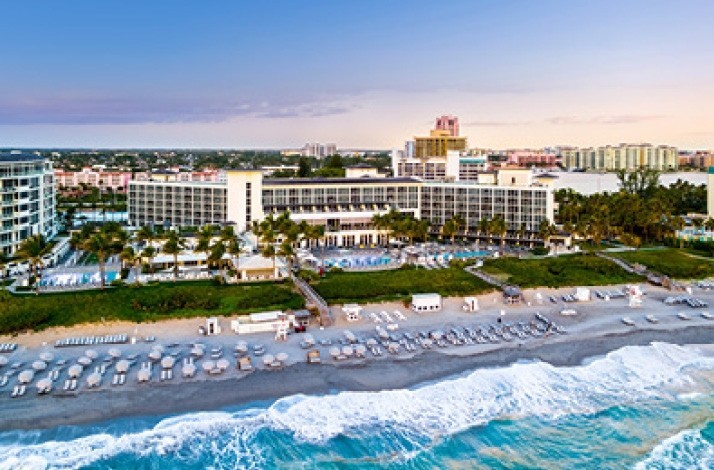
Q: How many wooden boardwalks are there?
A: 3